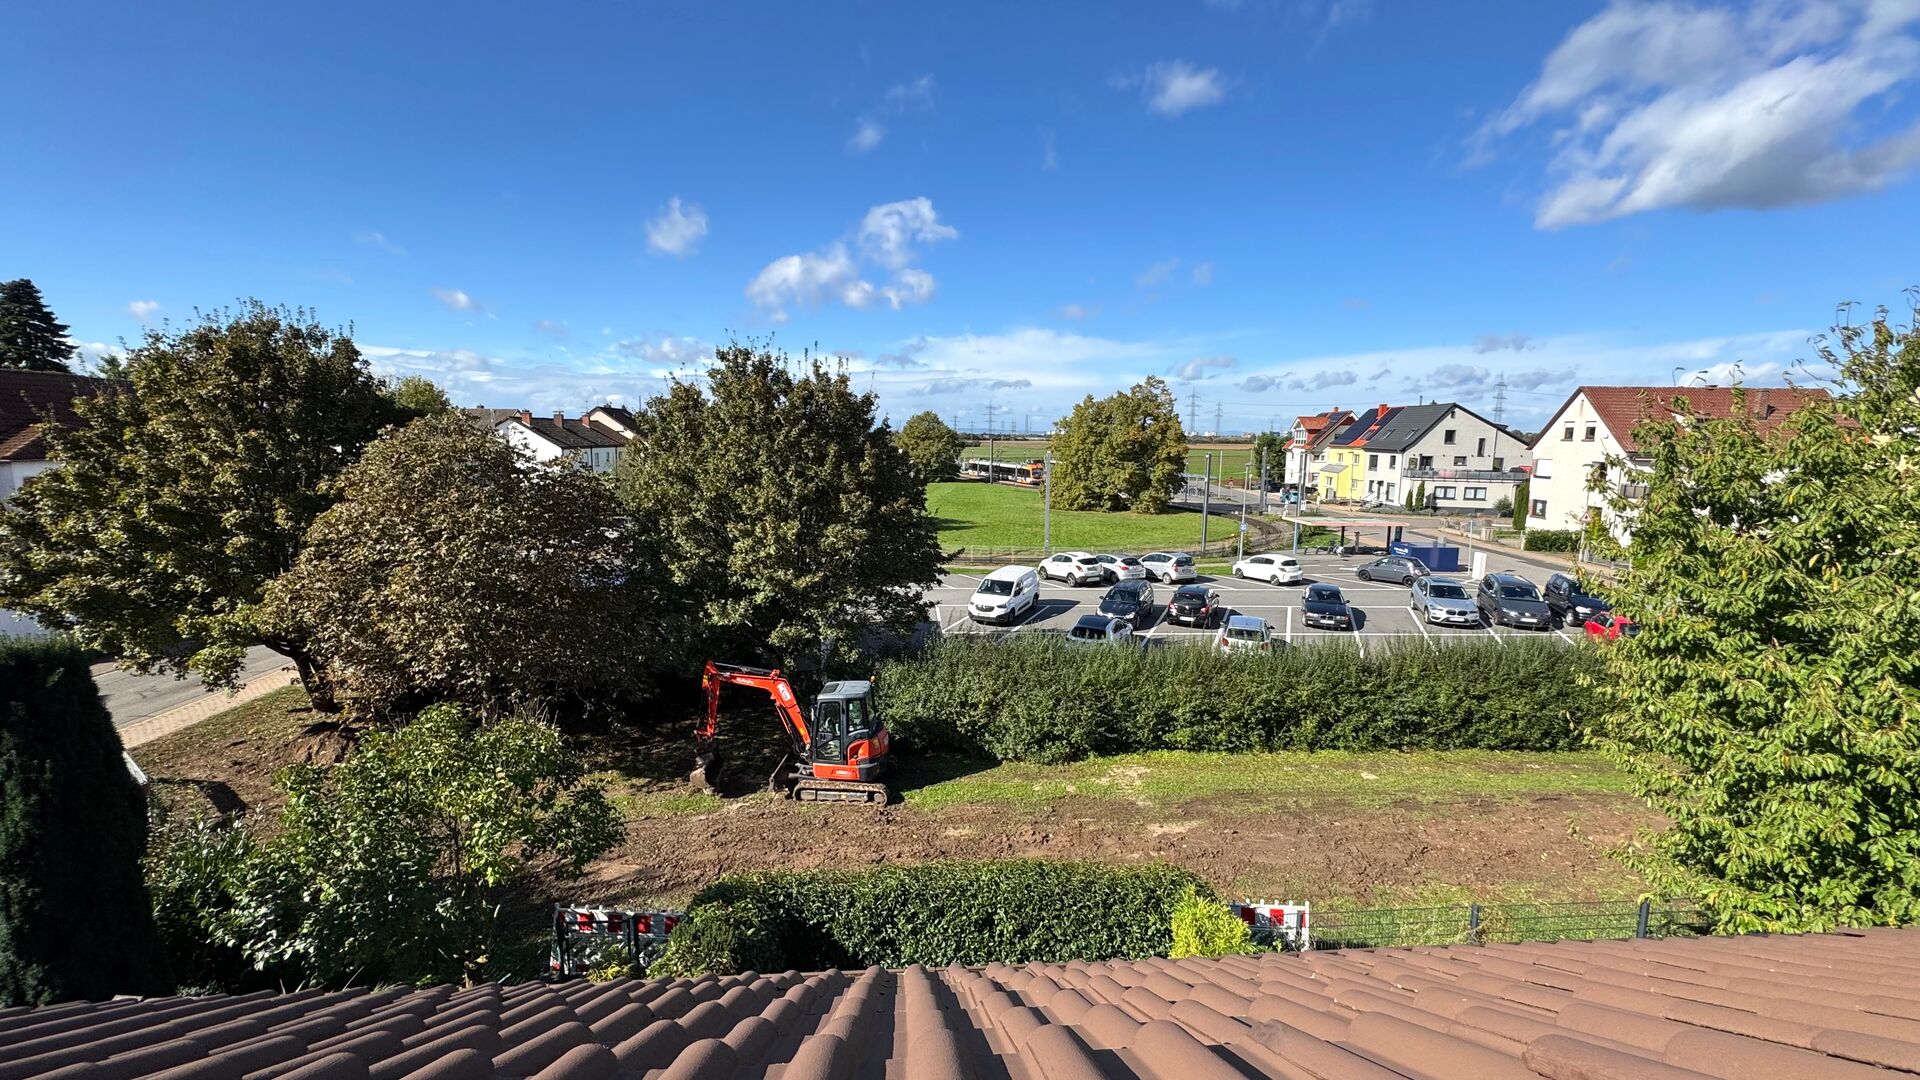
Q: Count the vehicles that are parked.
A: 15